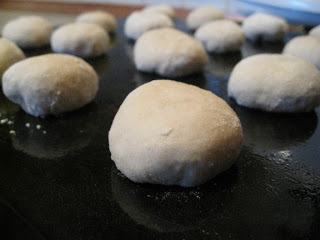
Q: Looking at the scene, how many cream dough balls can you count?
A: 15